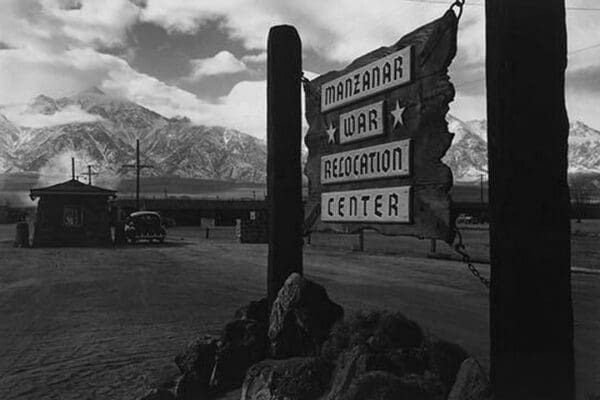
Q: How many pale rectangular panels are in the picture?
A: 4